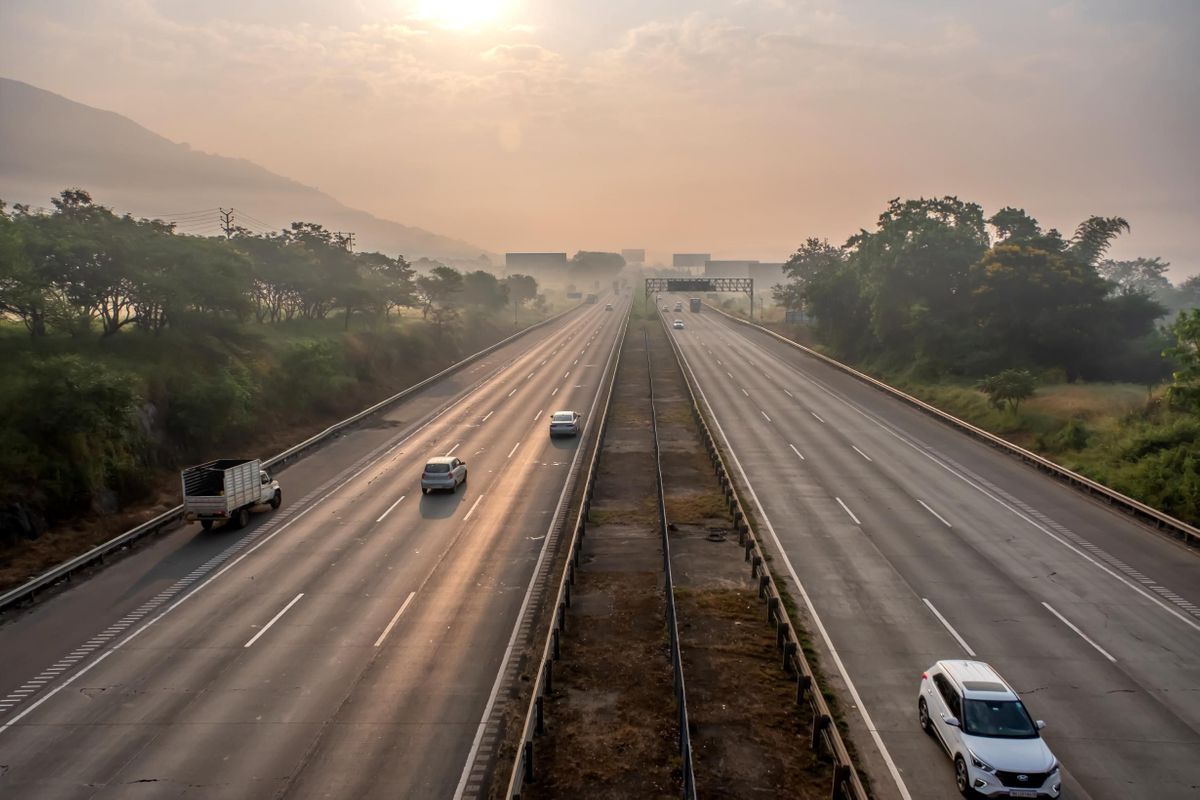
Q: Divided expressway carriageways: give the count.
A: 2